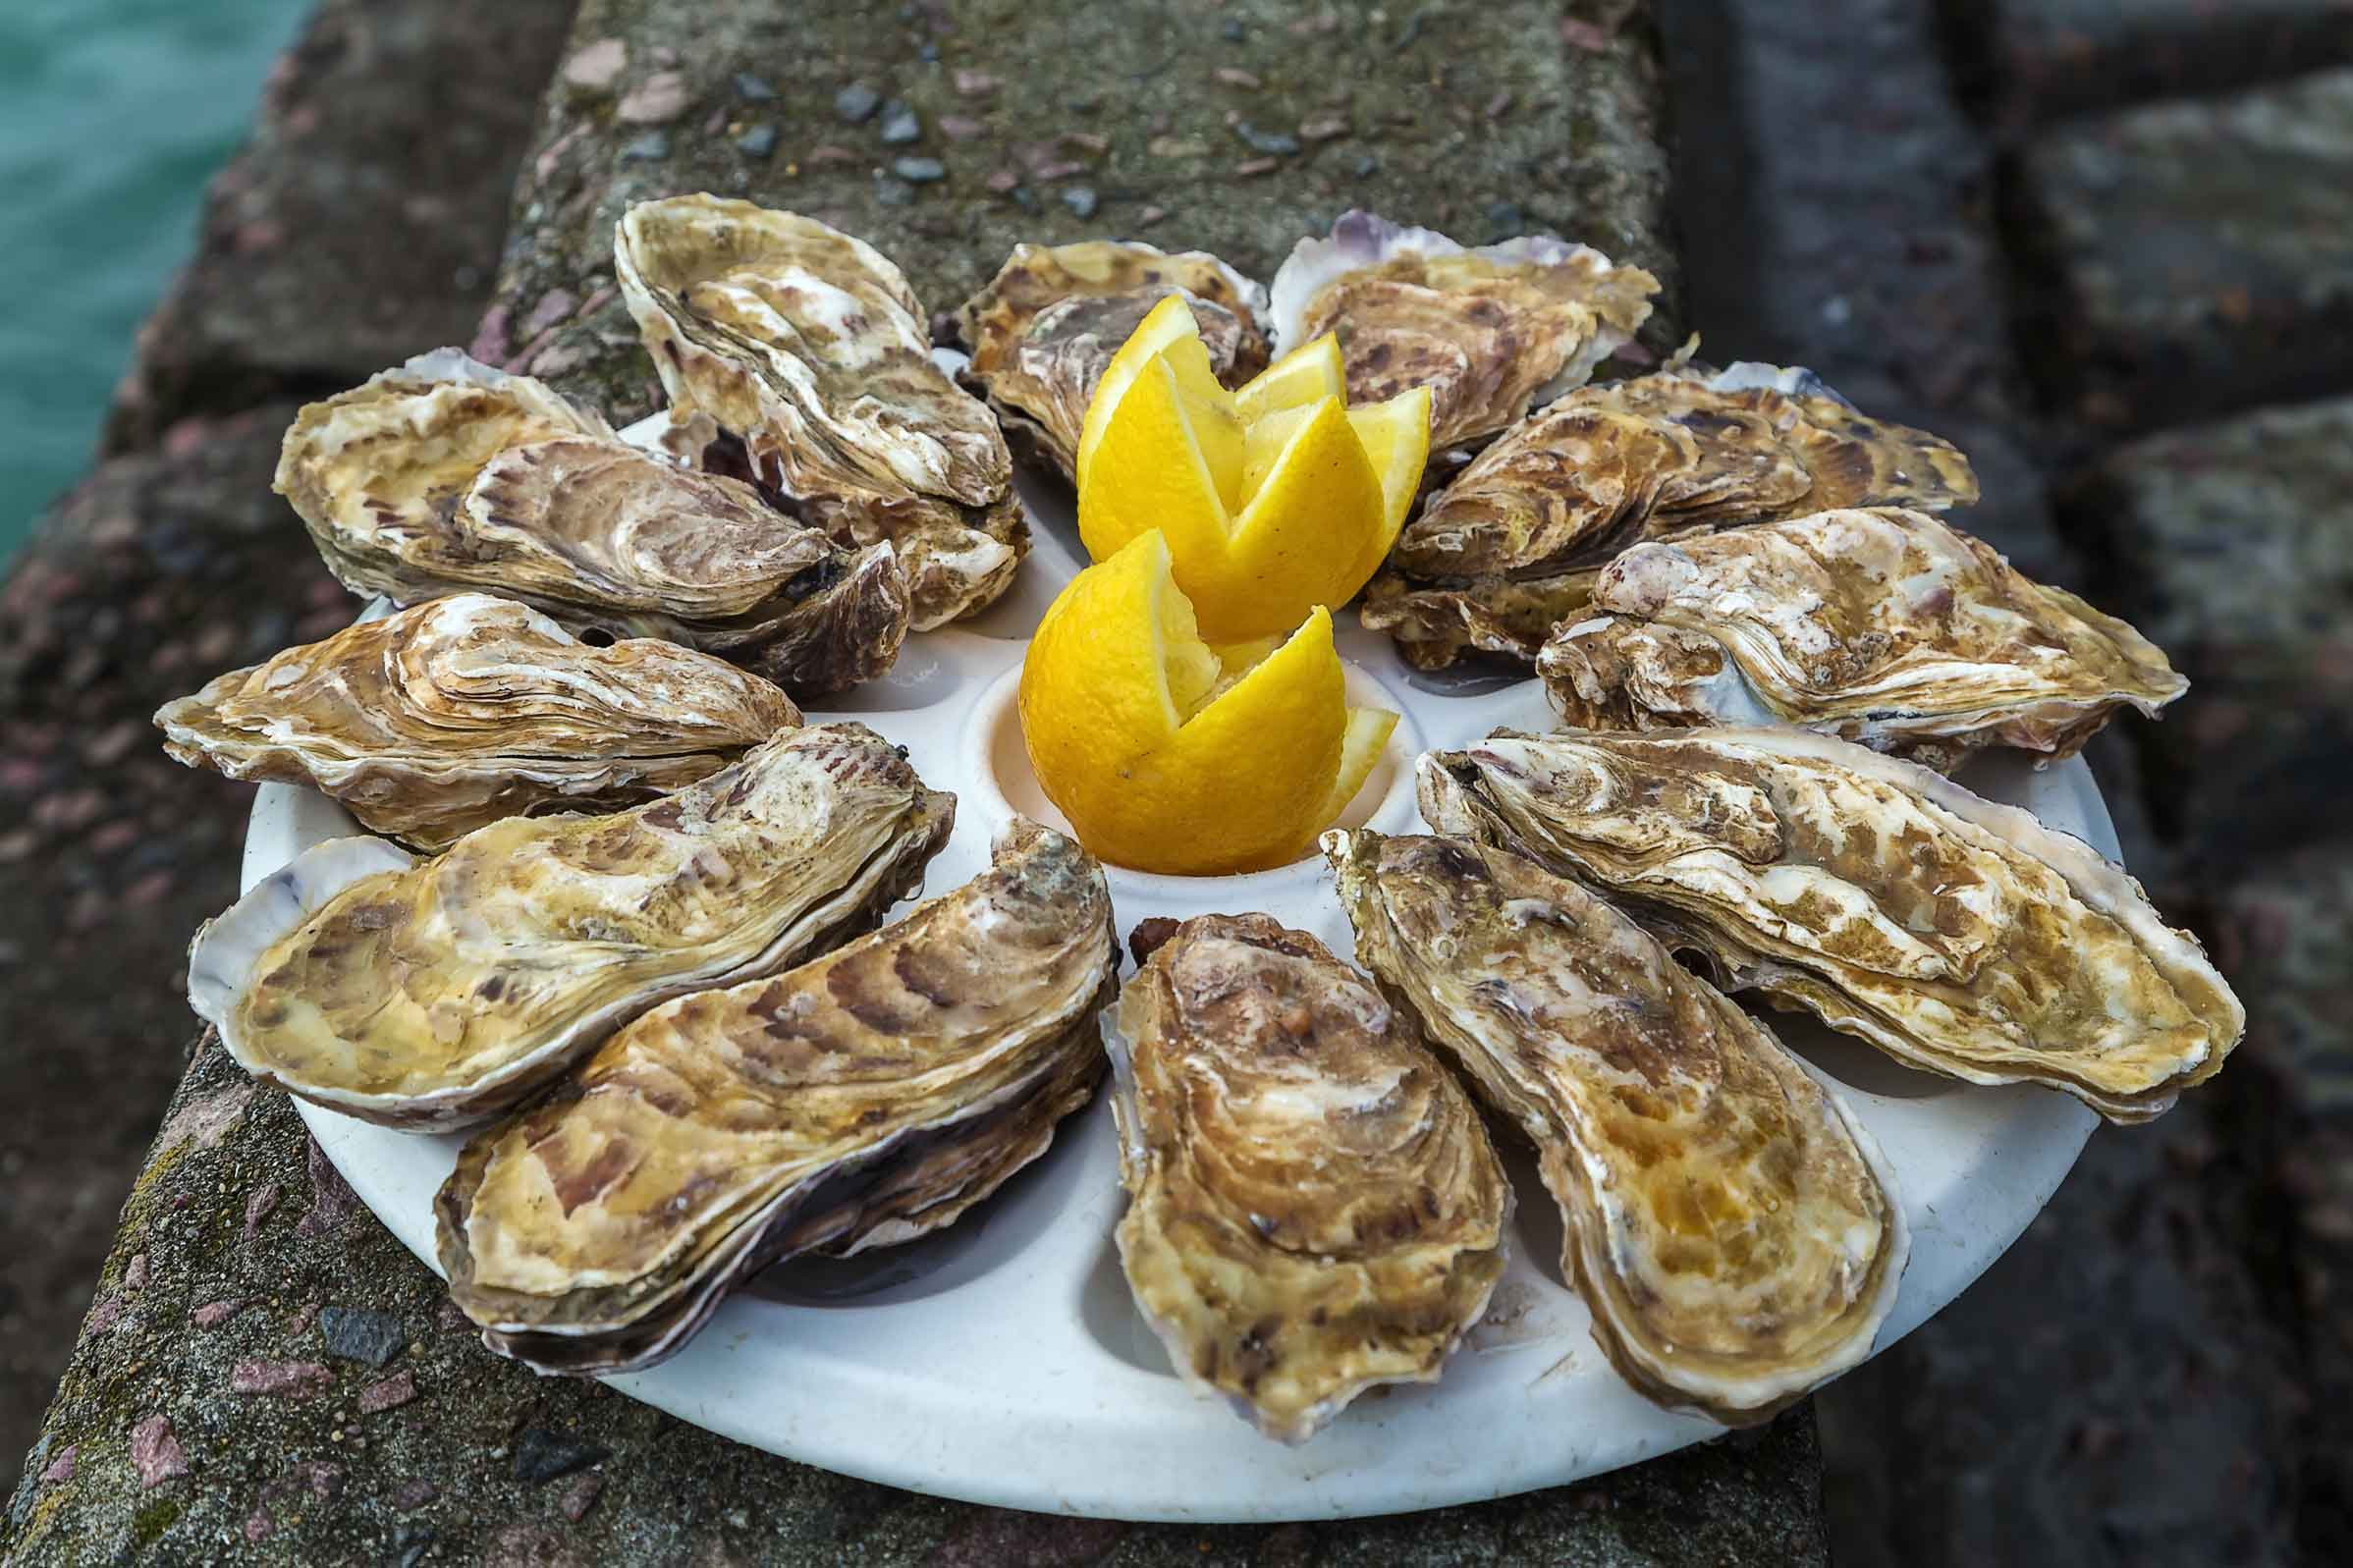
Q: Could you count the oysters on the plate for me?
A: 12